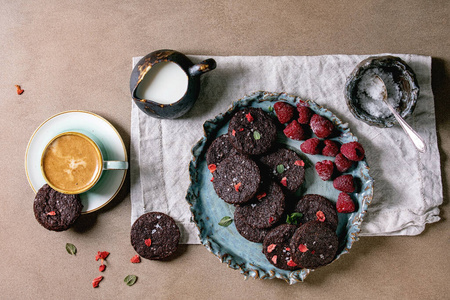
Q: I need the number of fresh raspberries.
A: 11